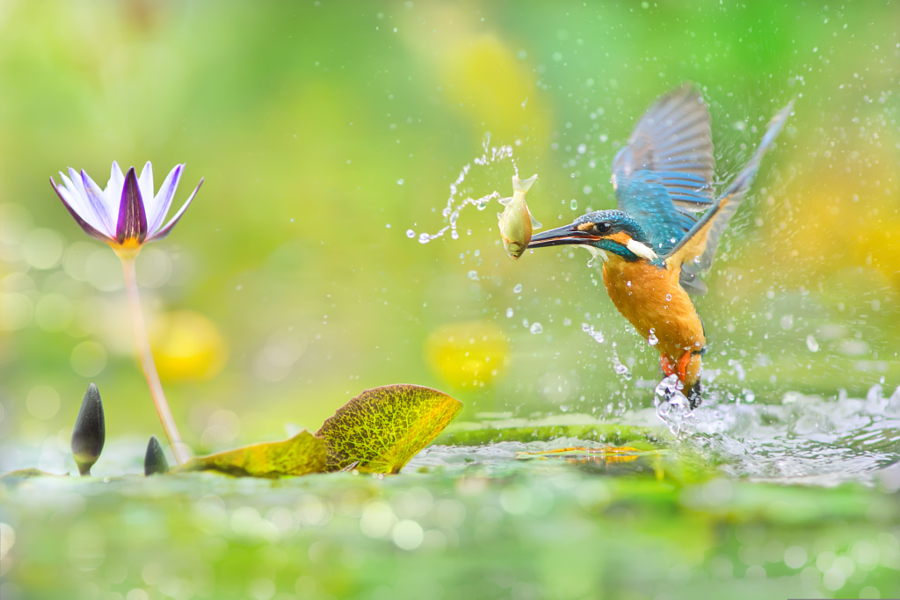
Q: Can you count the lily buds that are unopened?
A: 2